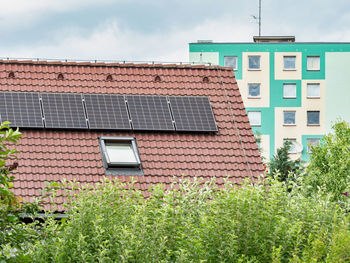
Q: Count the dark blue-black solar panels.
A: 5